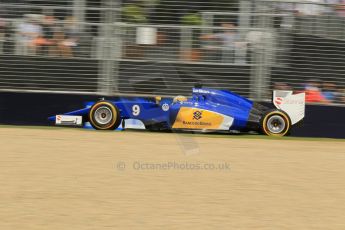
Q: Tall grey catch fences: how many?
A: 1